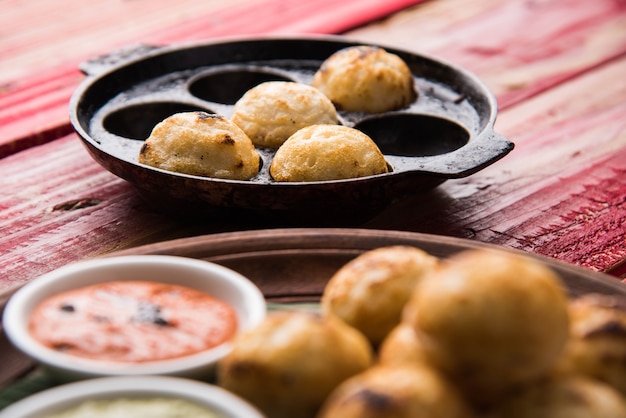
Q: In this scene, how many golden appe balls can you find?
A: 11